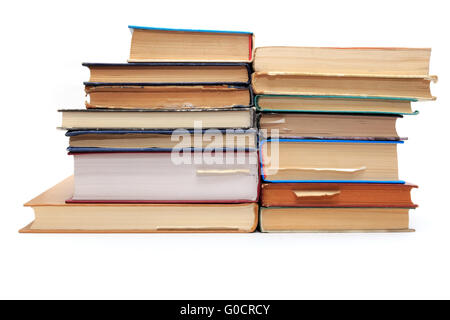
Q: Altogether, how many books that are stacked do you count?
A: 14